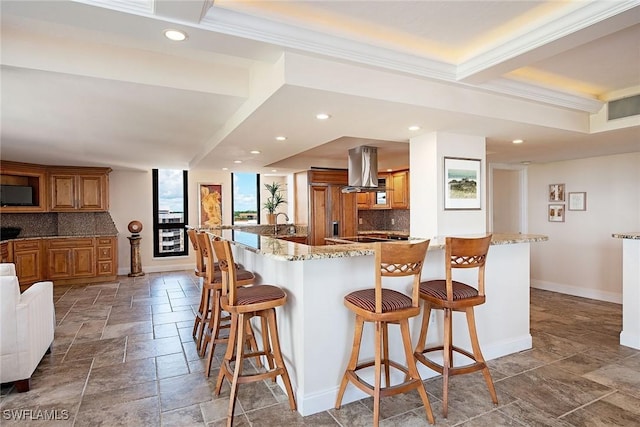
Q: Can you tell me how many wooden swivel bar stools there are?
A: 5